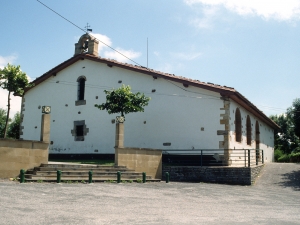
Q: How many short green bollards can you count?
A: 6